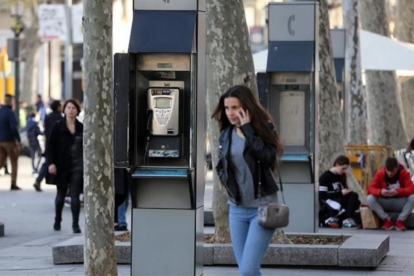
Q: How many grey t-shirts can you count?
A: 1